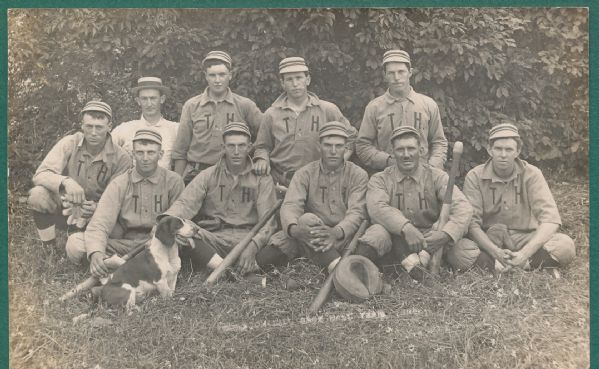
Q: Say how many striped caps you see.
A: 9